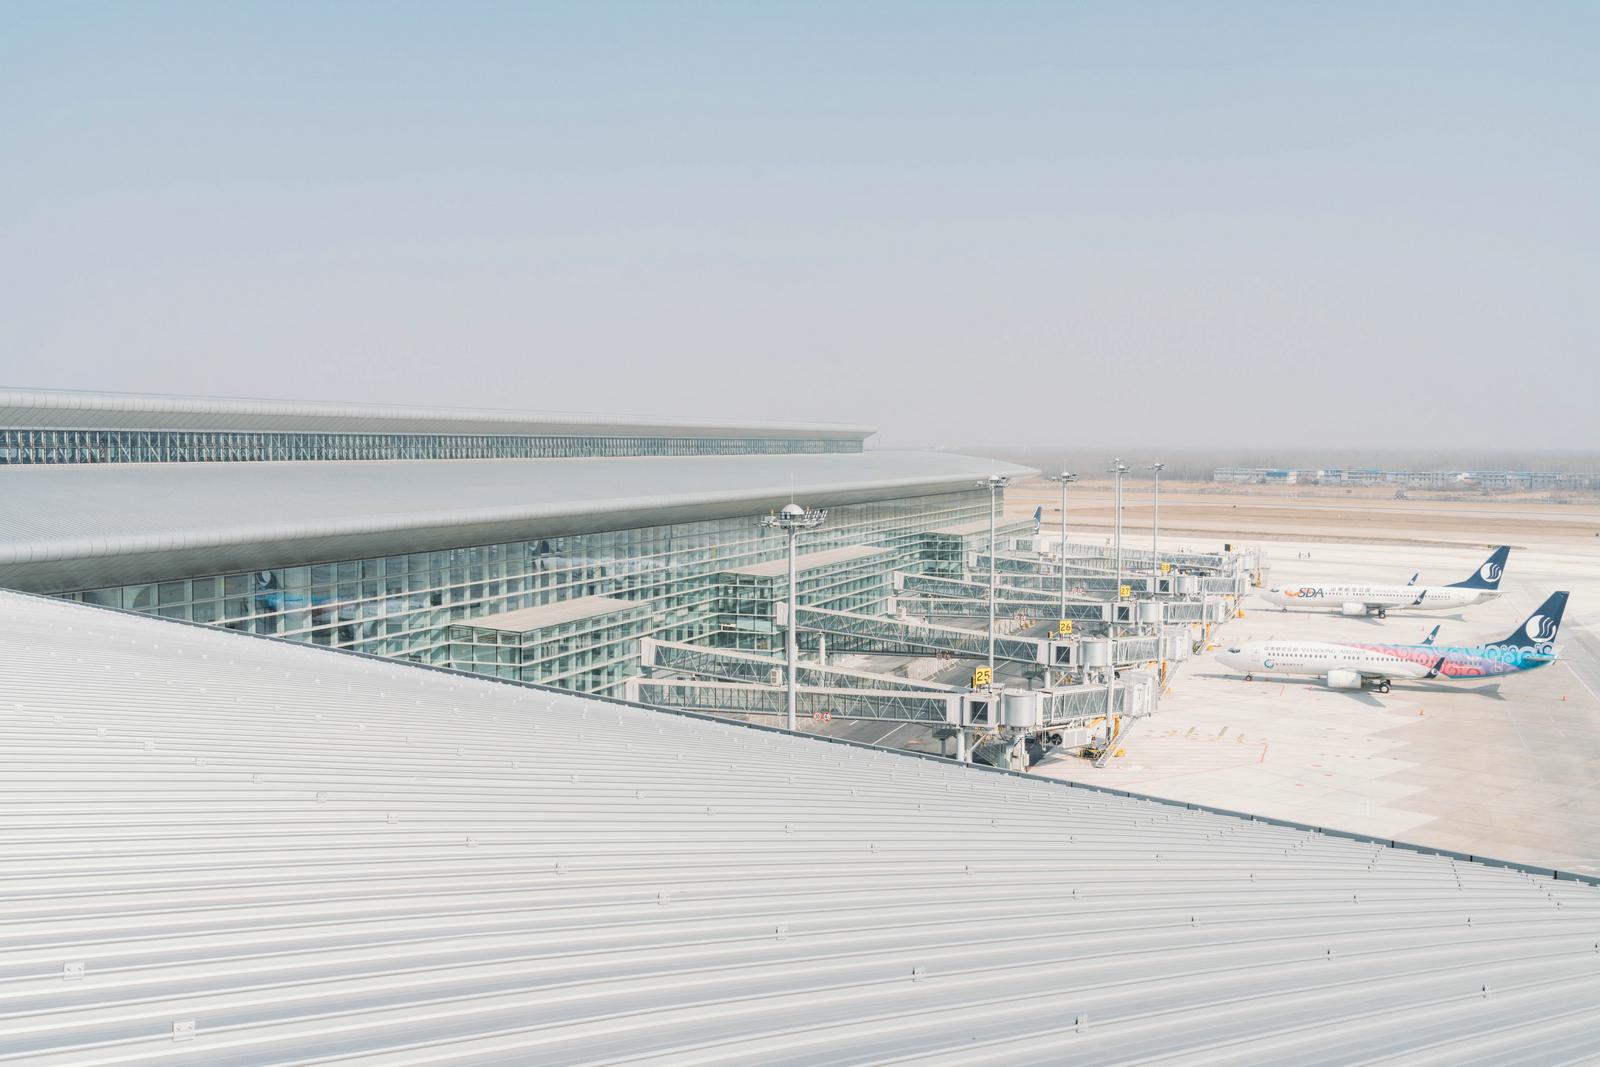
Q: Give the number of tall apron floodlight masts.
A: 6